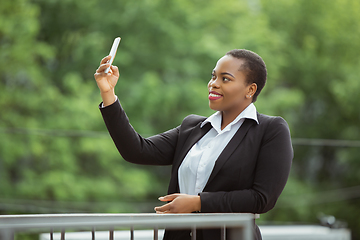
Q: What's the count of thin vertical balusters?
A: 8